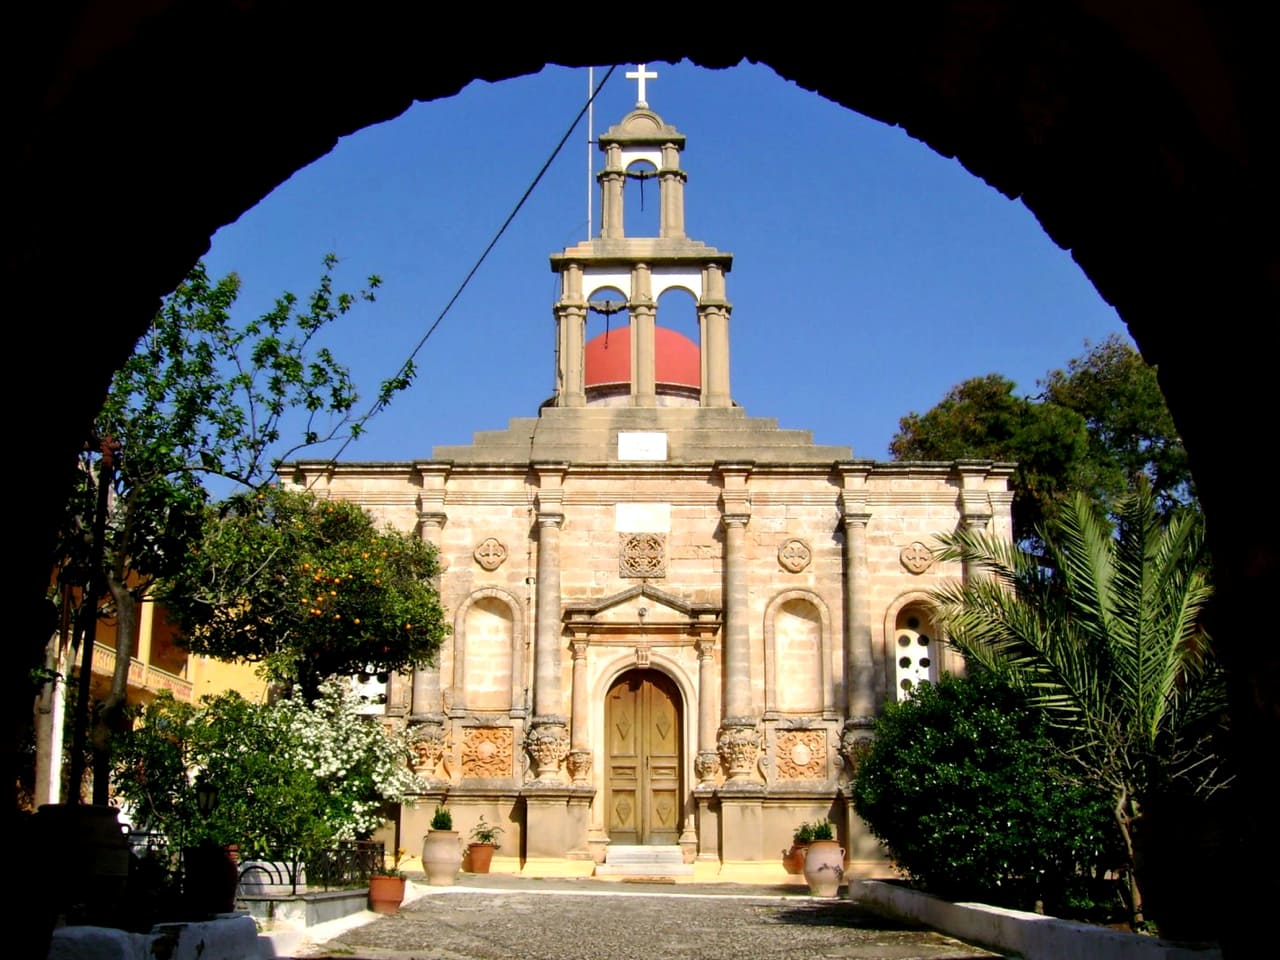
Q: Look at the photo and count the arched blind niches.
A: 2